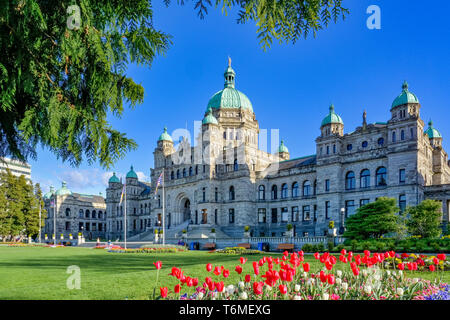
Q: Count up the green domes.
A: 11